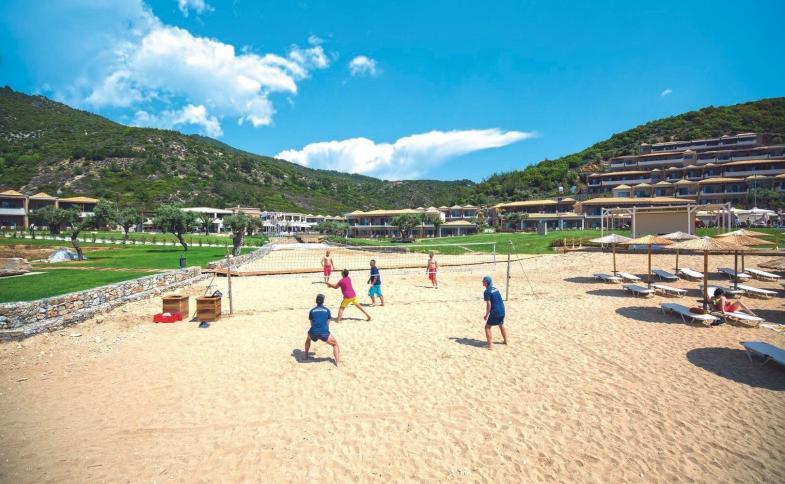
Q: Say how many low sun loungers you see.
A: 13